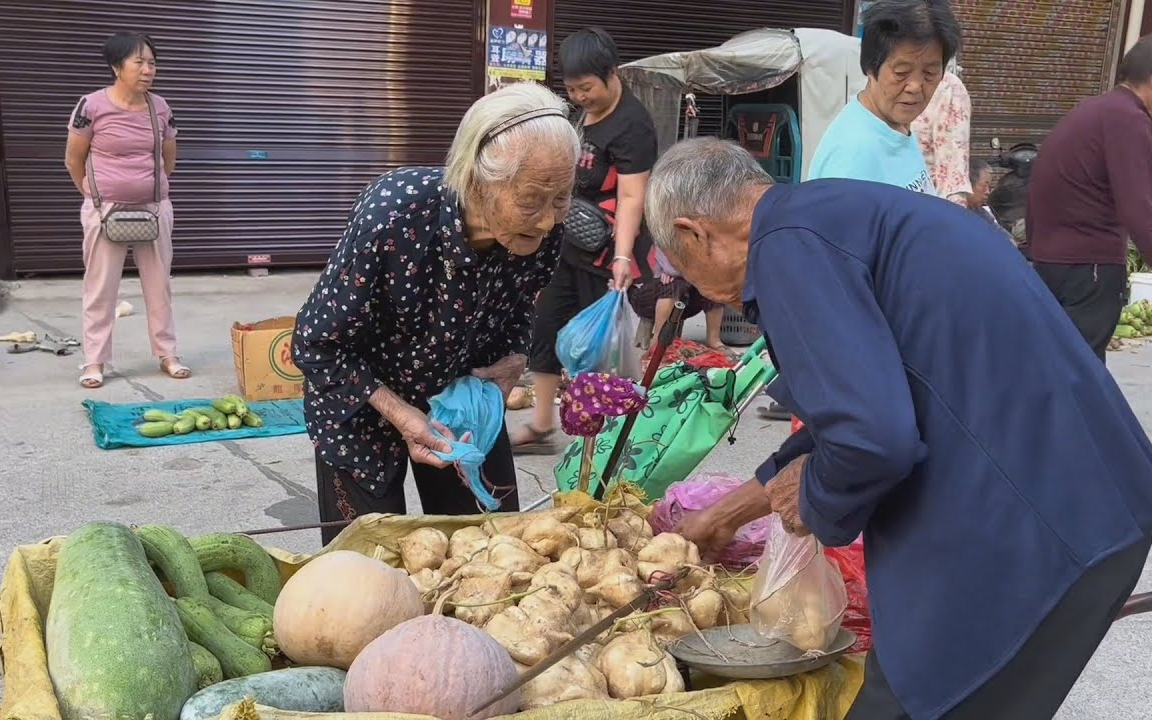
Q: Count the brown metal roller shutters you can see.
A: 3